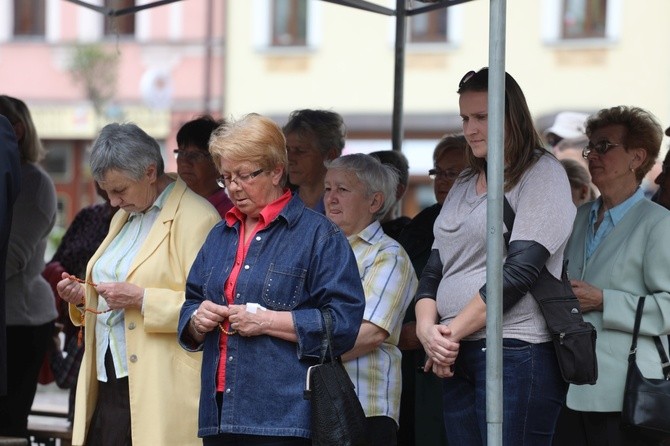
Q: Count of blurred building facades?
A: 2